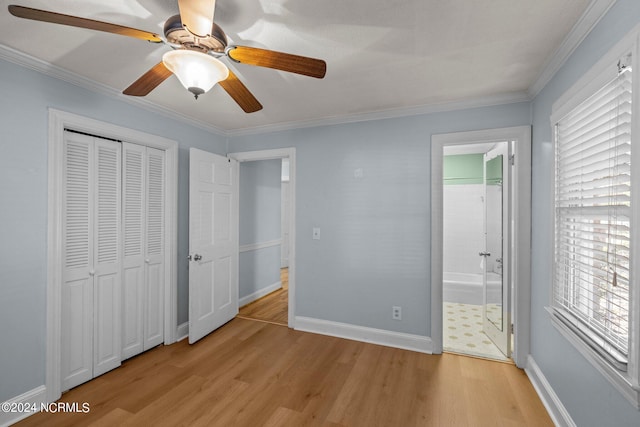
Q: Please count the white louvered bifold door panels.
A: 4